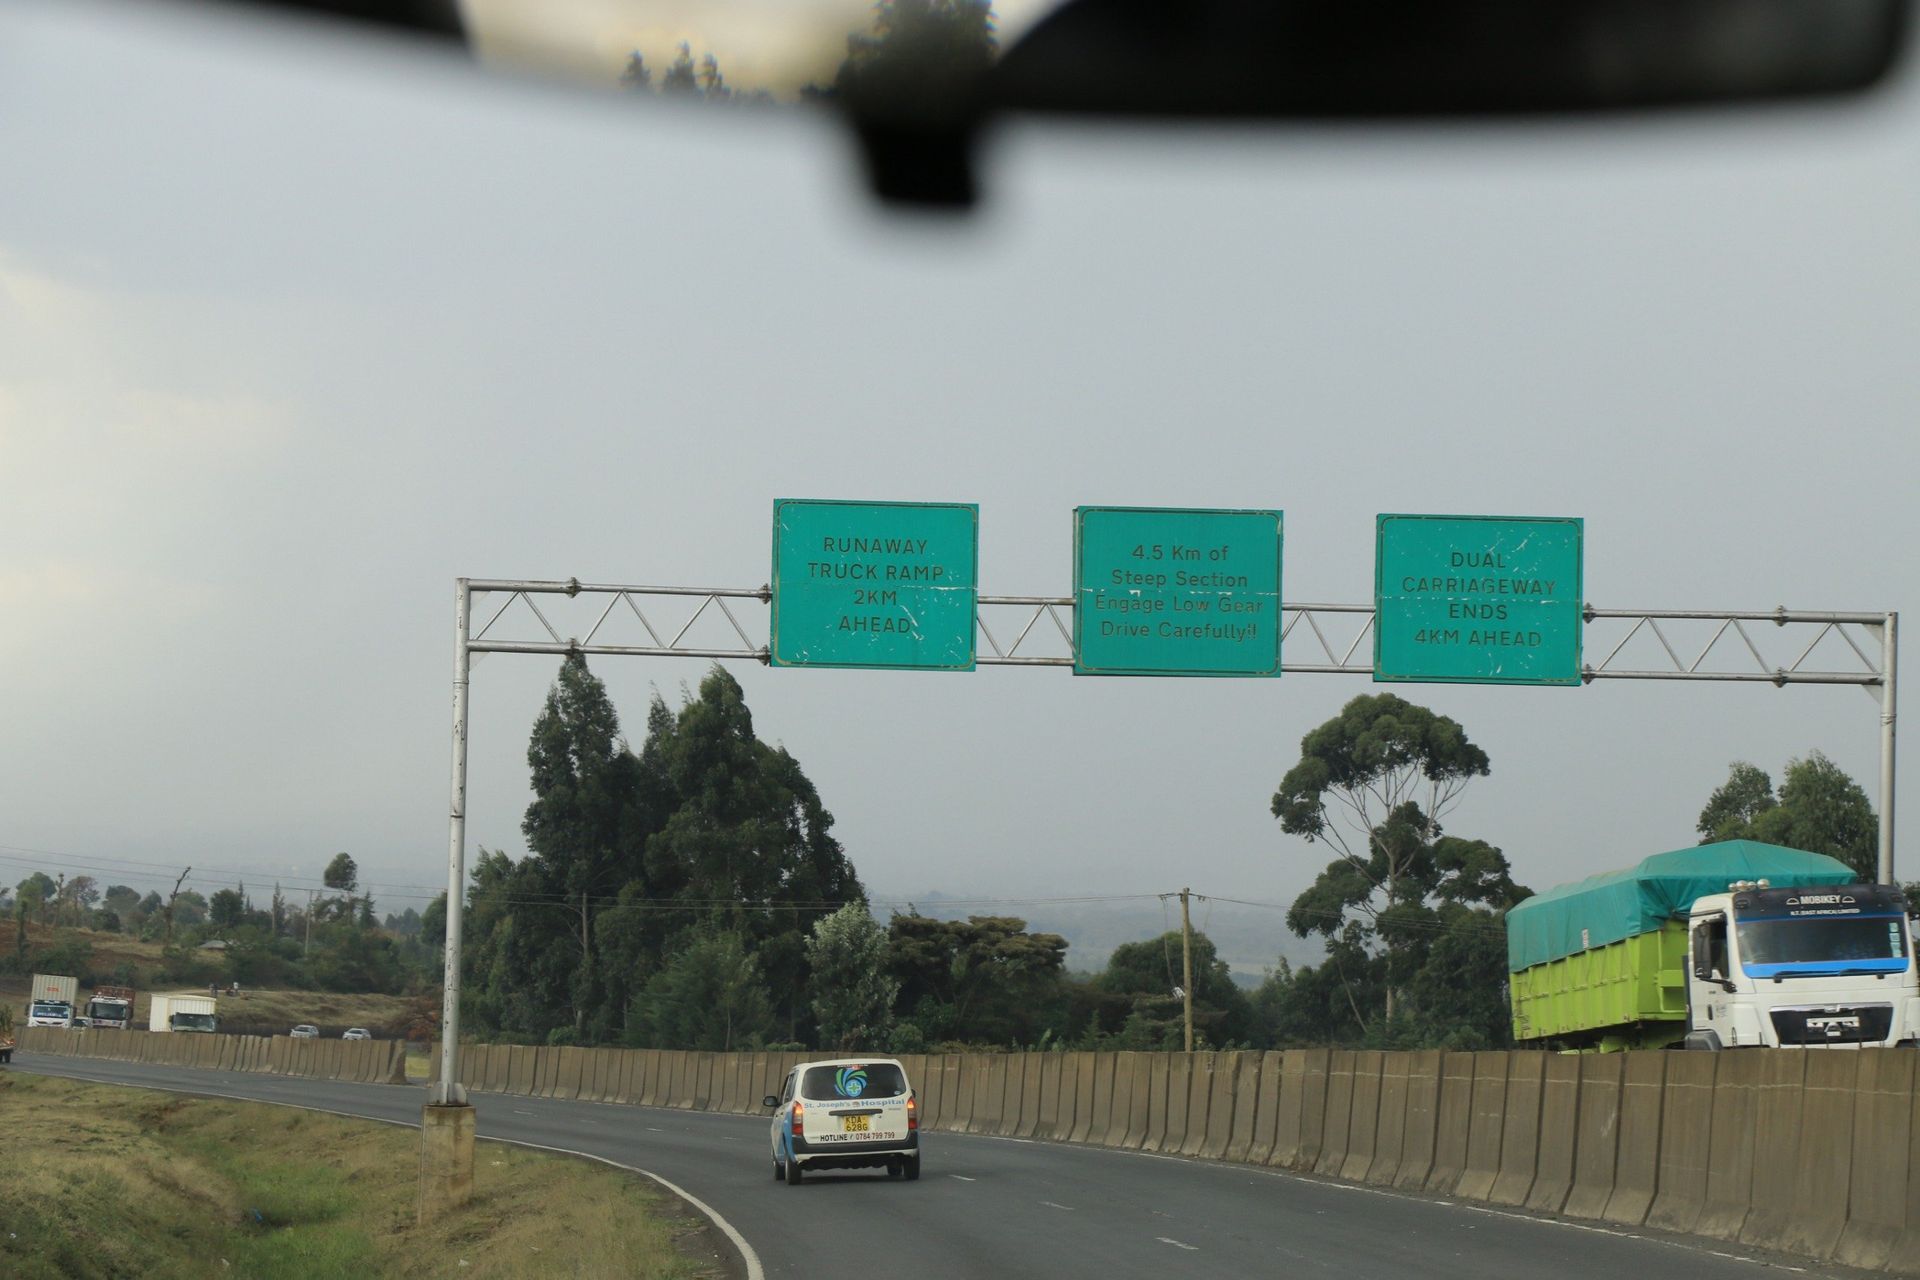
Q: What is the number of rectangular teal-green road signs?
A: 3